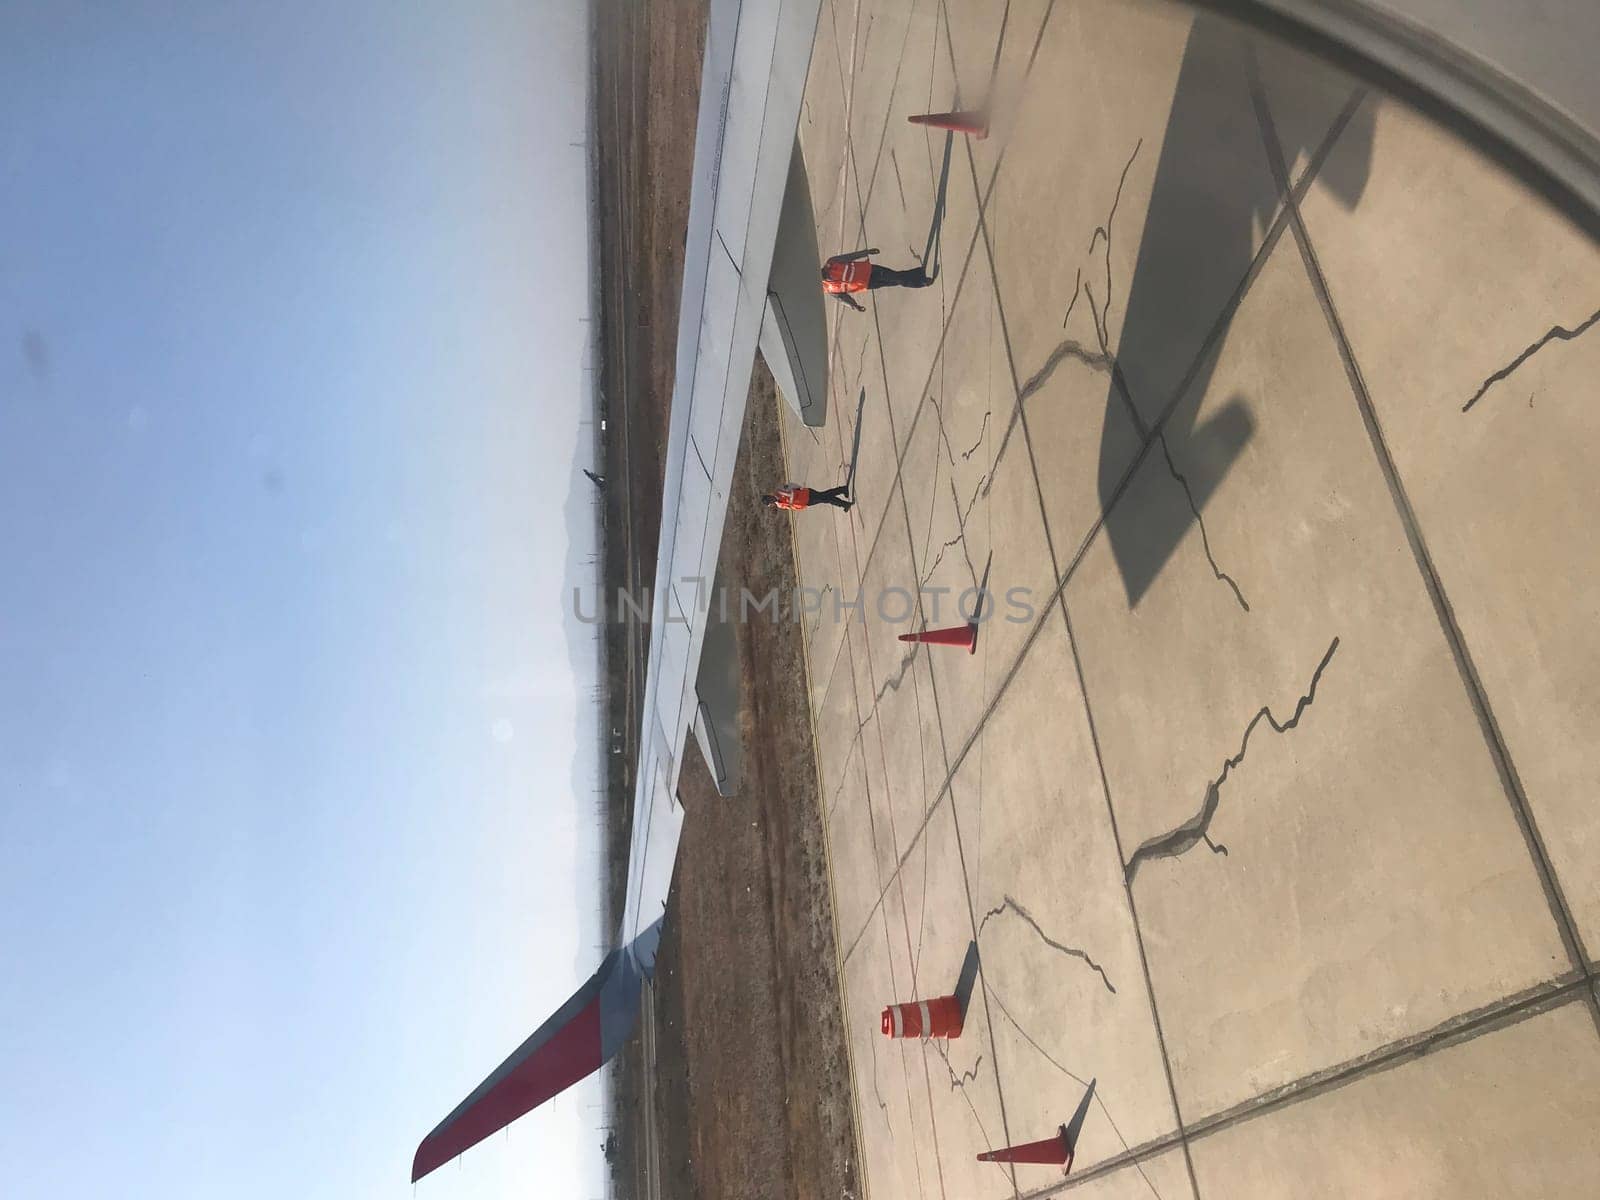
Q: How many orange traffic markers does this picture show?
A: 4